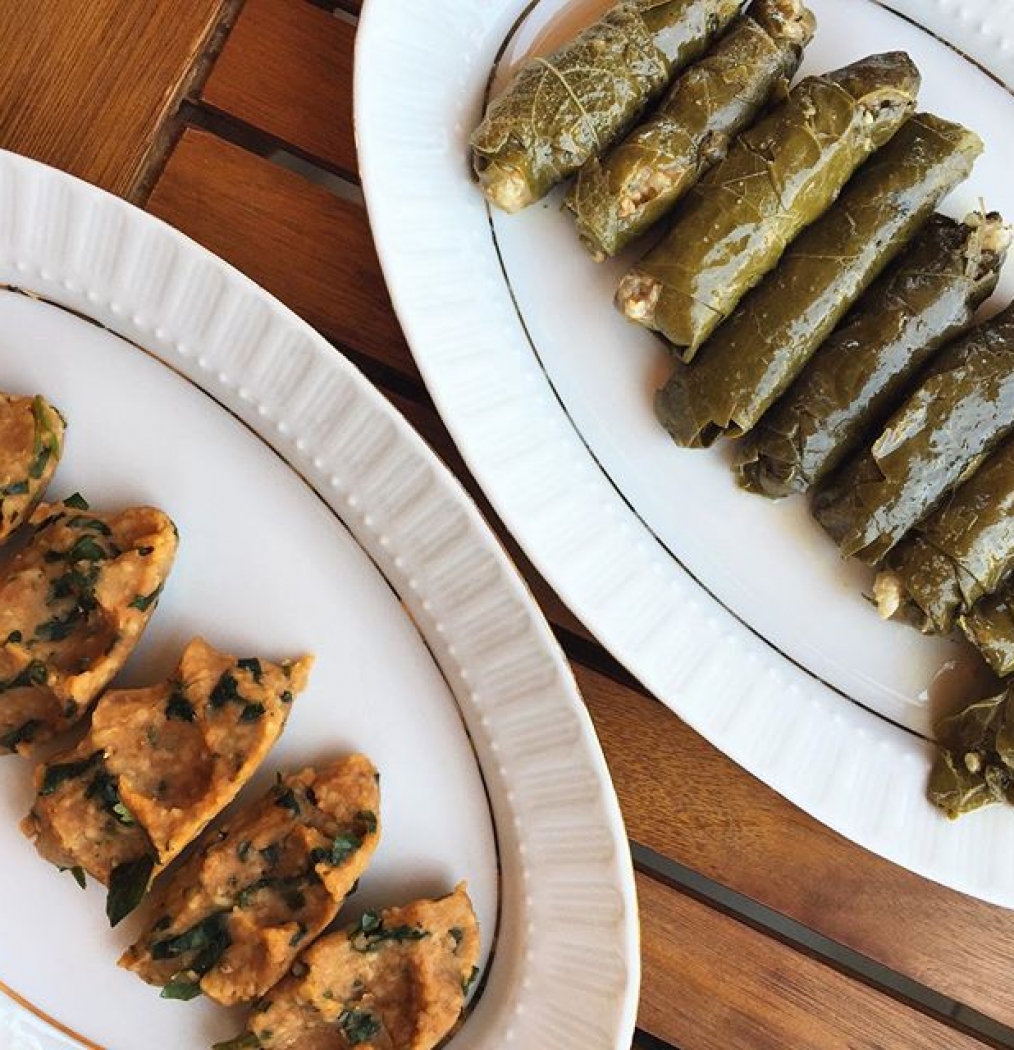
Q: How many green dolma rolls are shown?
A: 9